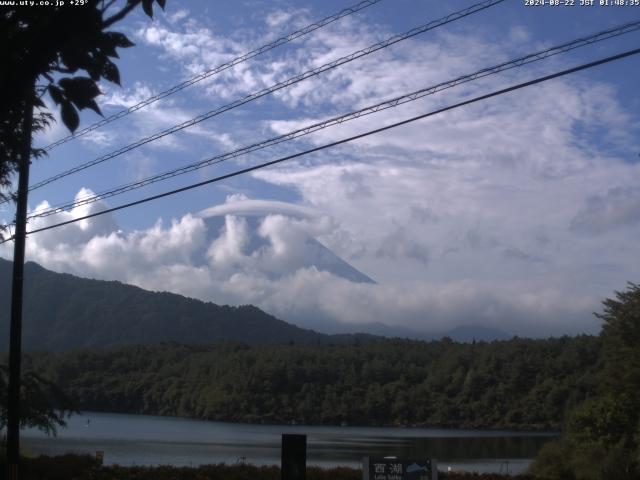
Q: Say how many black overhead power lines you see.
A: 4